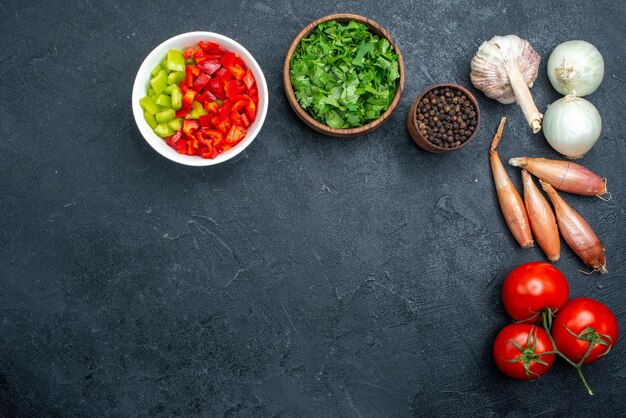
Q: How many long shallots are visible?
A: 4